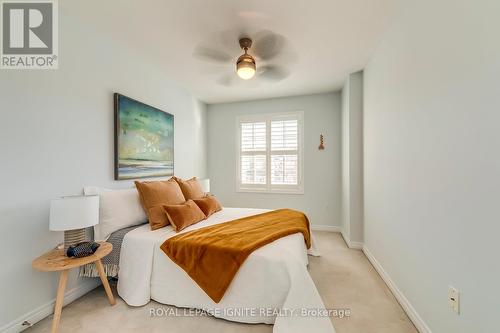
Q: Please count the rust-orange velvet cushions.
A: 4